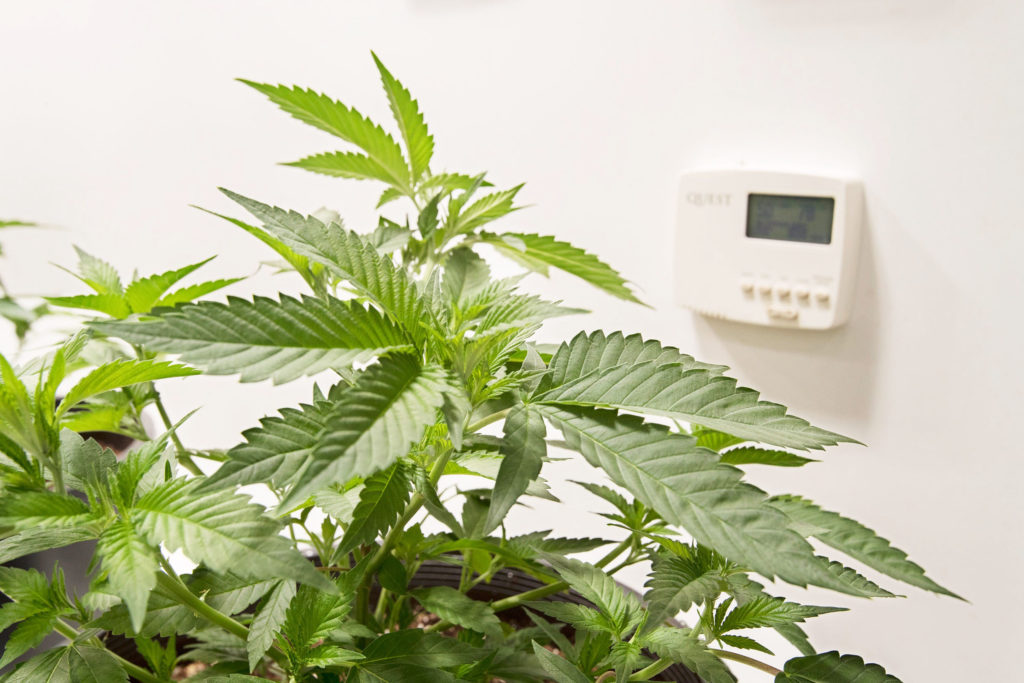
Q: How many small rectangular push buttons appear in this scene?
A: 5